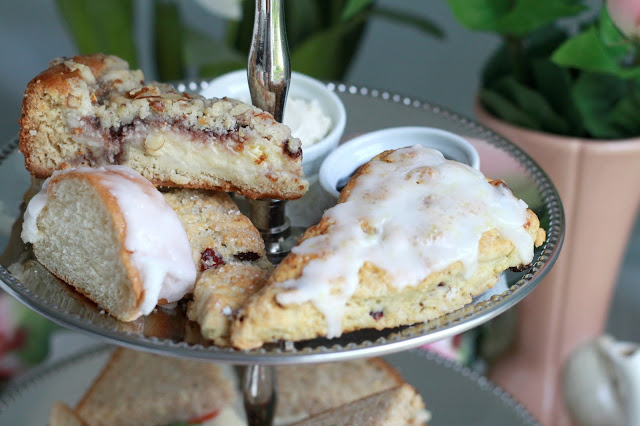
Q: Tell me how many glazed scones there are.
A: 1